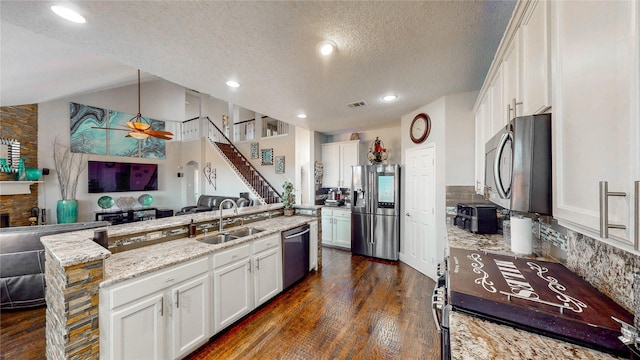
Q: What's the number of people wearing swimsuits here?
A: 0